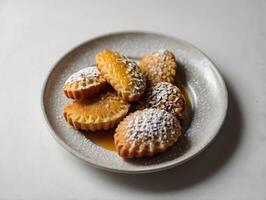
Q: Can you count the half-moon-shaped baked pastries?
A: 6